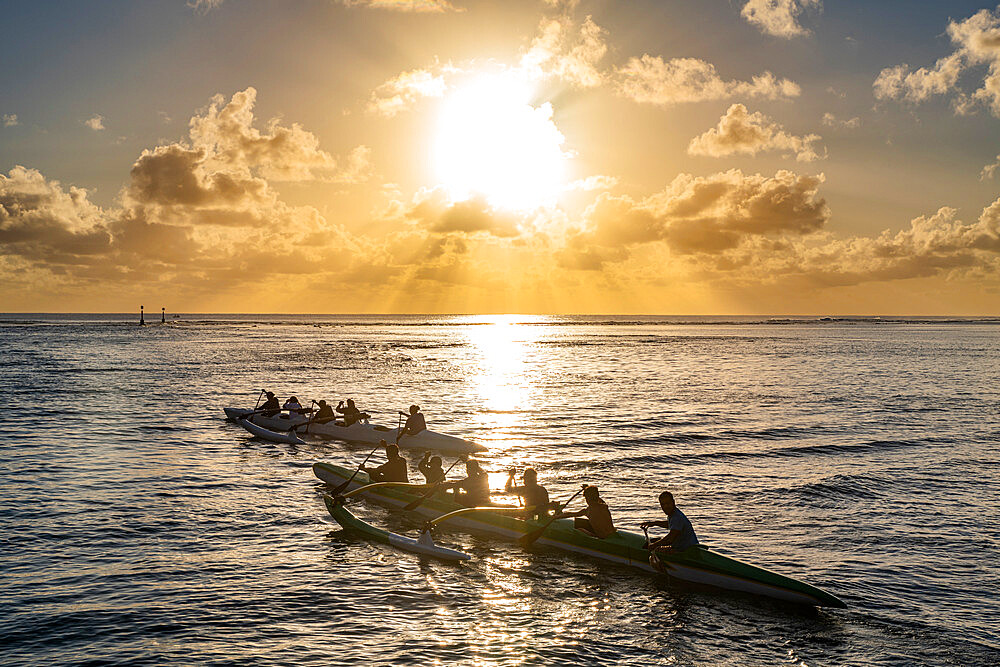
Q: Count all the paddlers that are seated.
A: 11